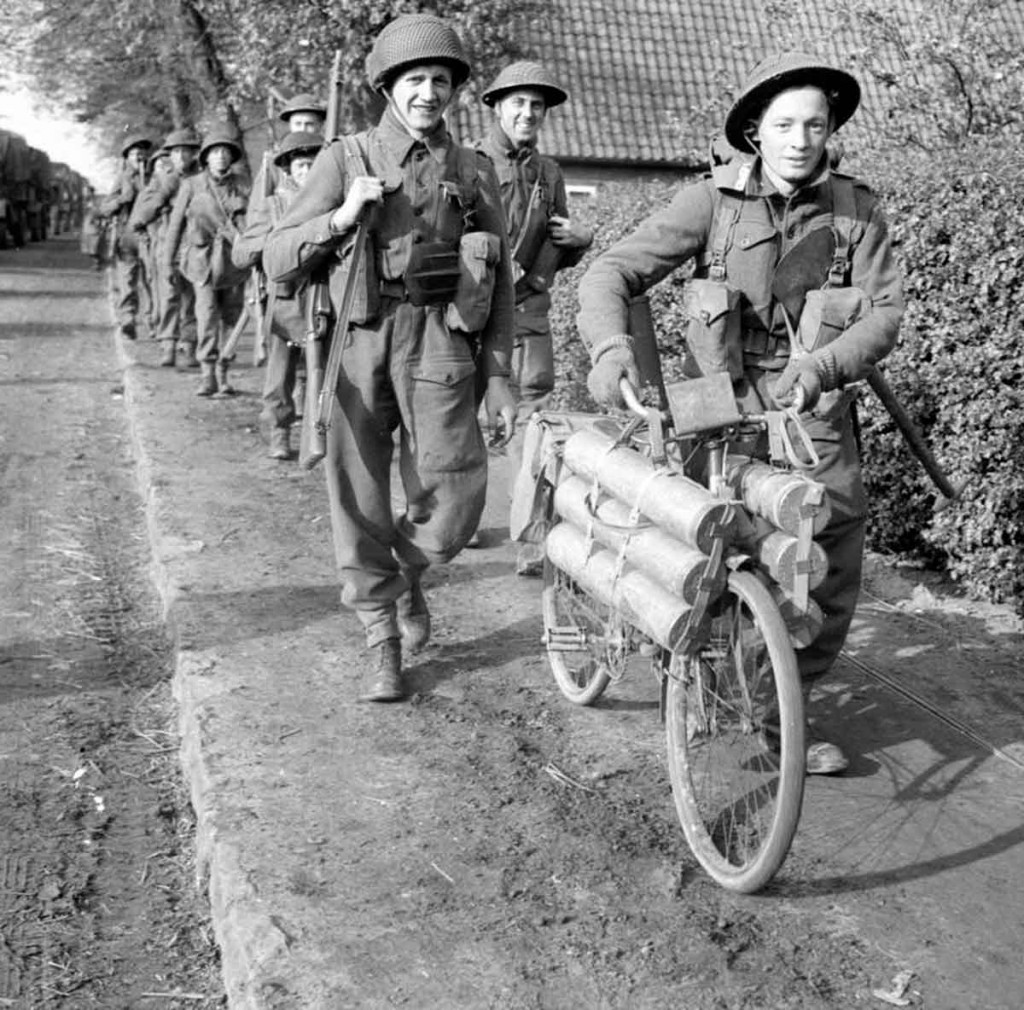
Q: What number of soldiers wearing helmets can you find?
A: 9